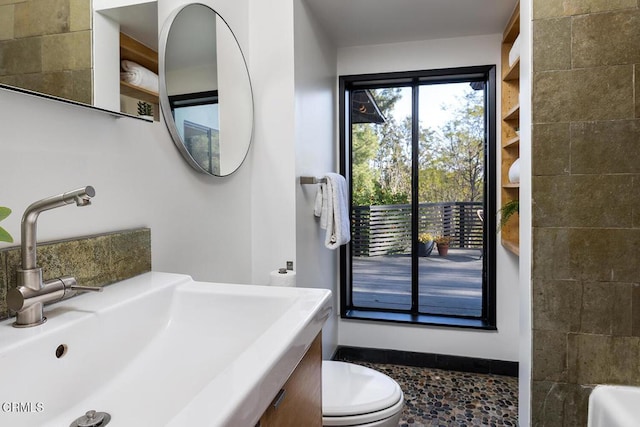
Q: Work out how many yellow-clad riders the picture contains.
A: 0